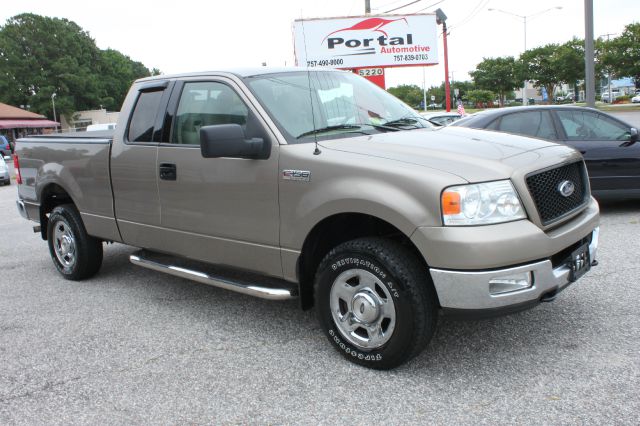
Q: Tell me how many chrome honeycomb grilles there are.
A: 0